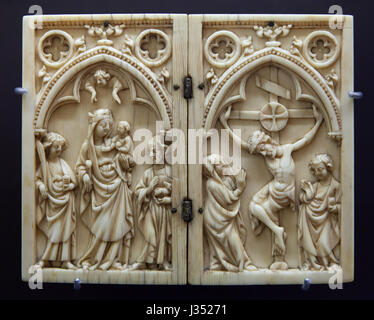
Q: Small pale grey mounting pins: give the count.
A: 4